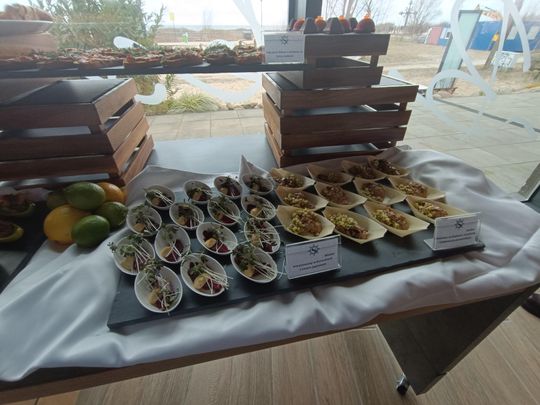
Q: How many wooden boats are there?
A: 12